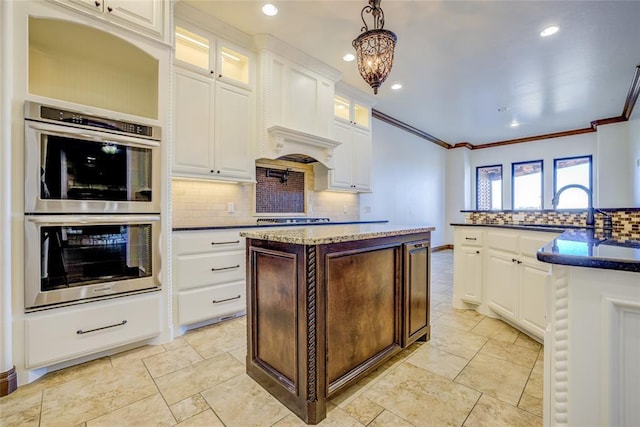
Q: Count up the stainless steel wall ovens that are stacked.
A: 2